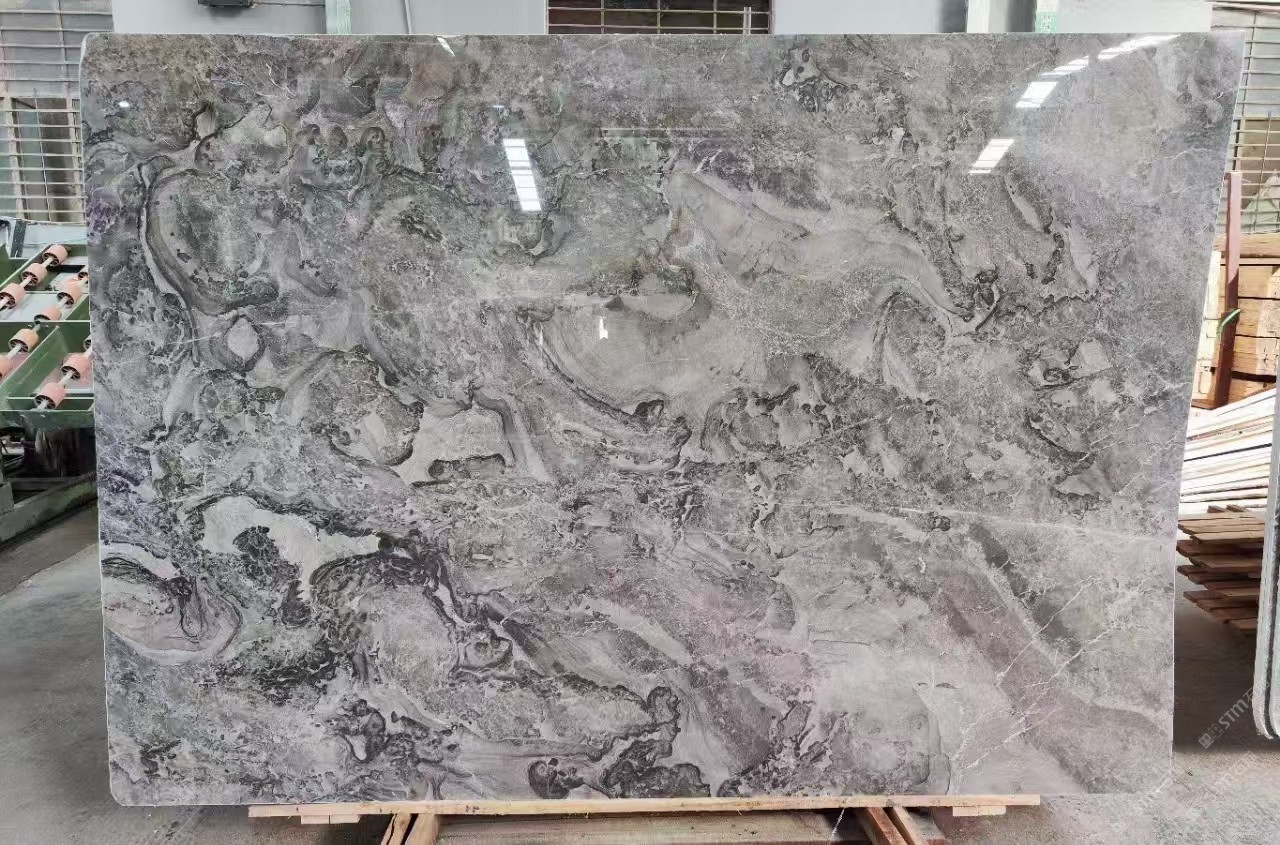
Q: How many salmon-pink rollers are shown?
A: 11